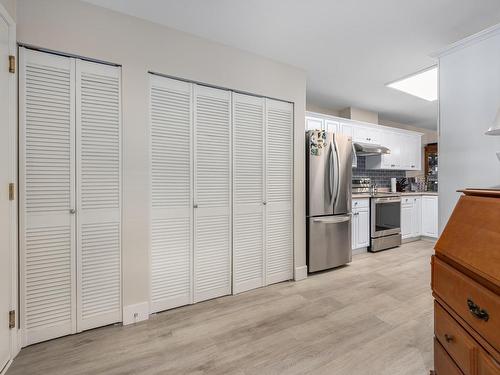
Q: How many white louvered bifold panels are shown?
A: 6